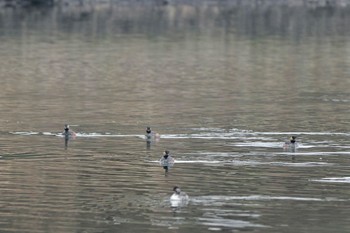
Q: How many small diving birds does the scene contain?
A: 5